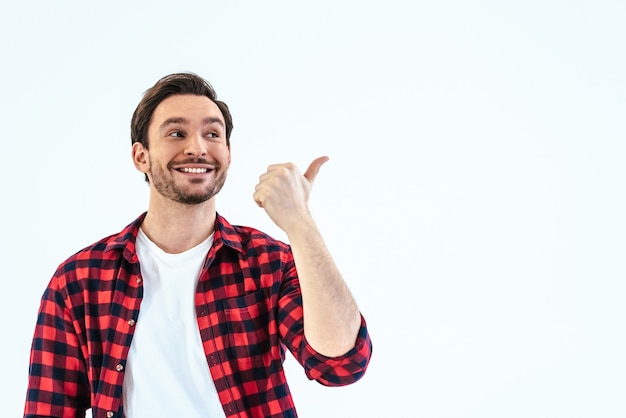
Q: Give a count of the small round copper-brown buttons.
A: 4